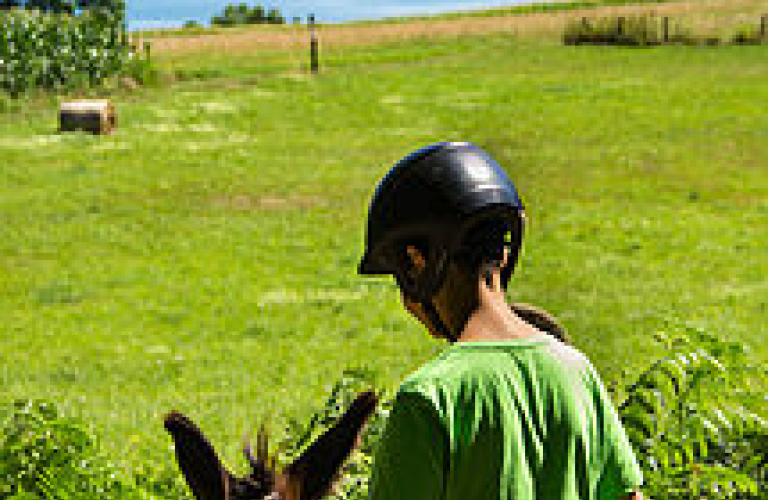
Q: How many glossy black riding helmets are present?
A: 1